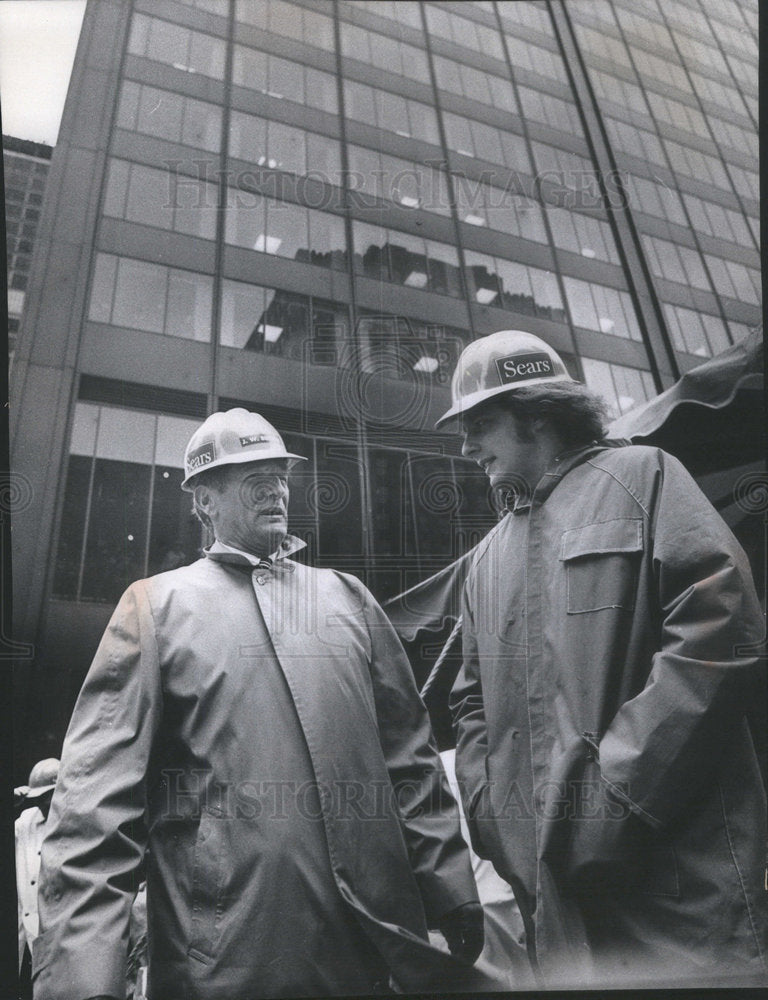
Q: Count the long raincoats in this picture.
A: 2